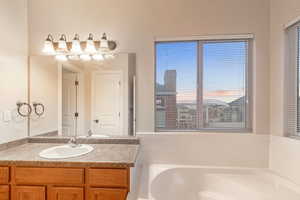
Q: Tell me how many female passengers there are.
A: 0